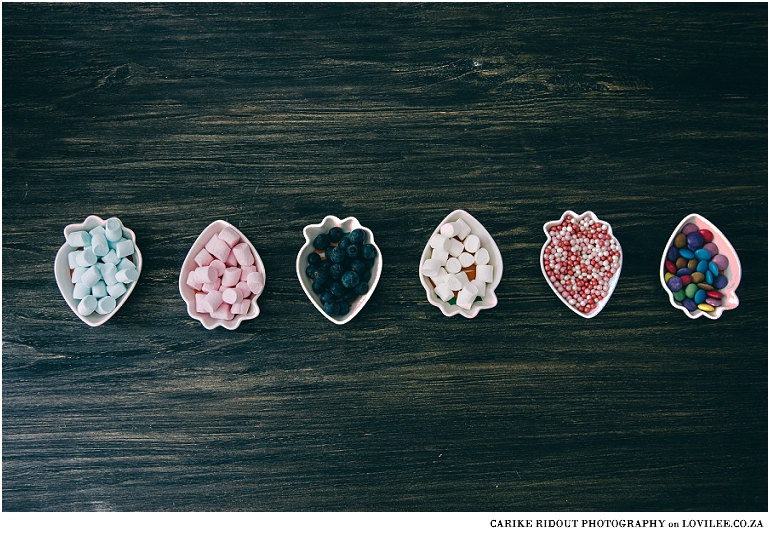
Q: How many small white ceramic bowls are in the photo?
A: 6